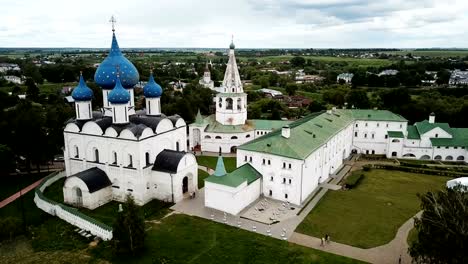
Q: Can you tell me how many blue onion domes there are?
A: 4